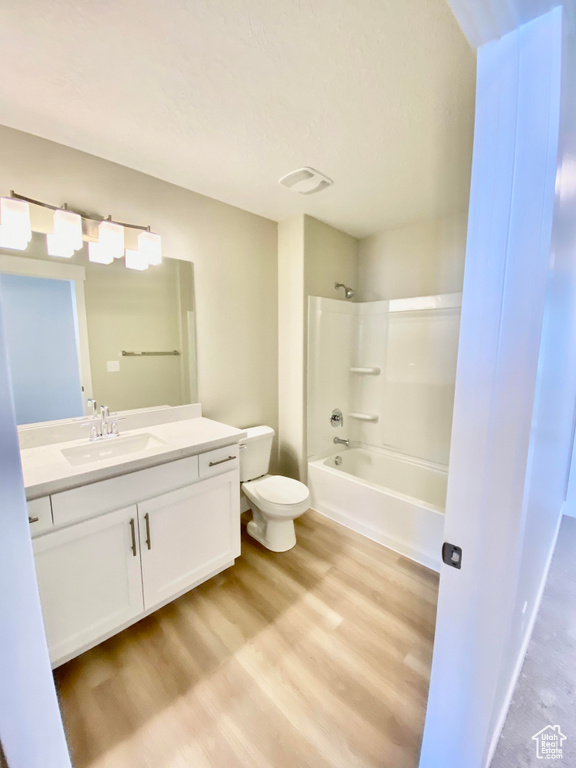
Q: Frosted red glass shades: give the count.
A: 0